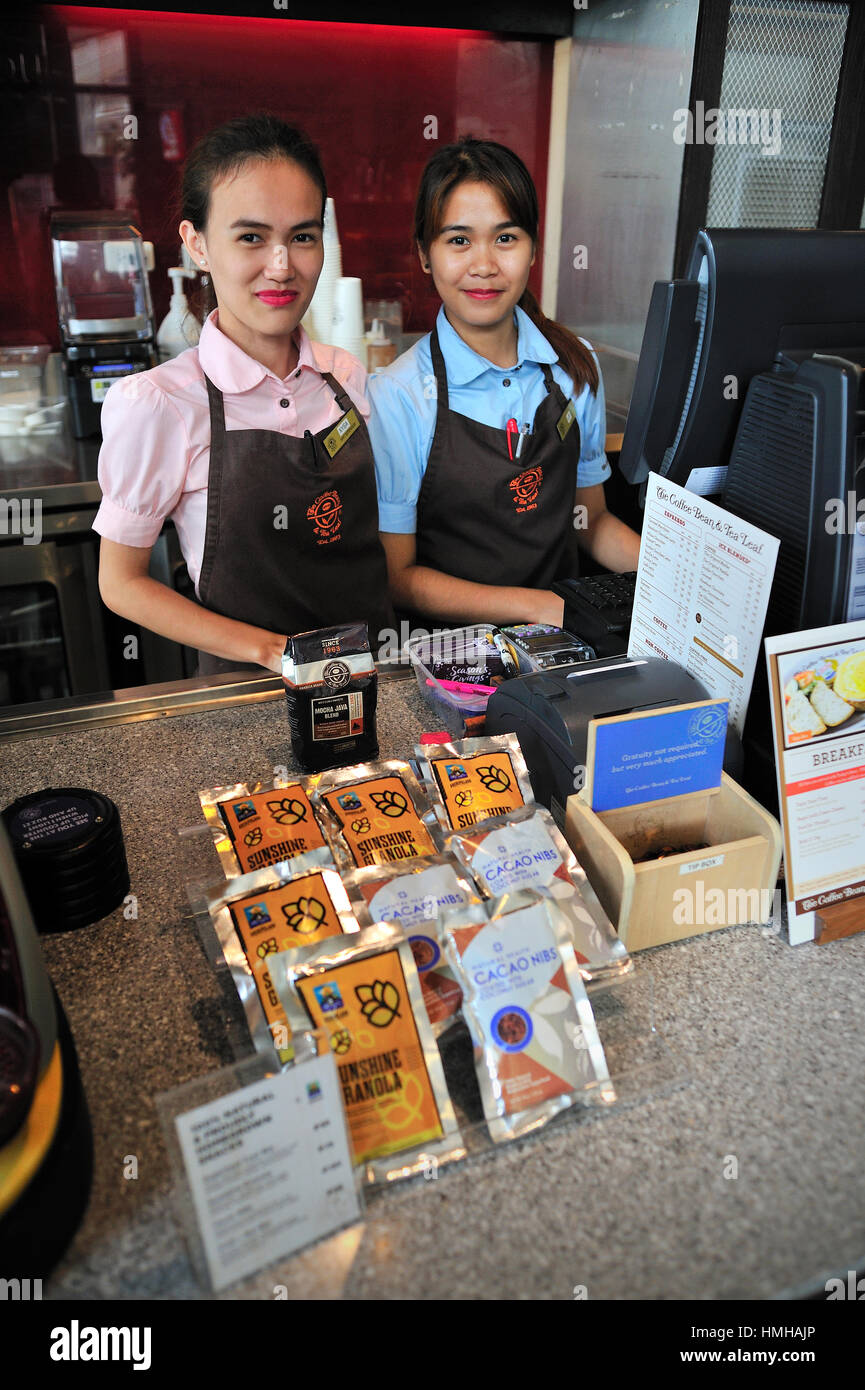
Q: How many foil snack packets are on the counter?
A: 8